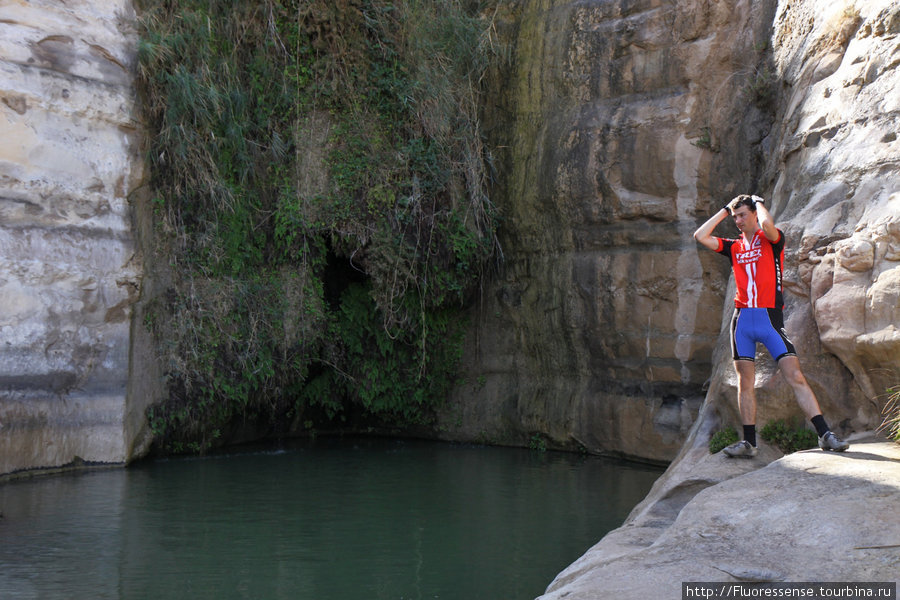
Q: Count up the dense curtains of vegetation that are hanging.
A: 1